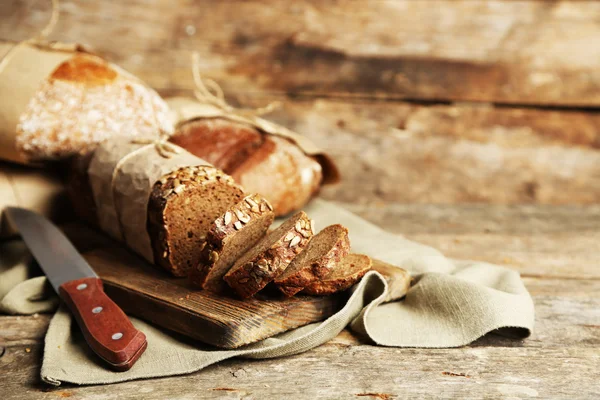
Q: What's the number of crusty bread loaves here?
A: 3